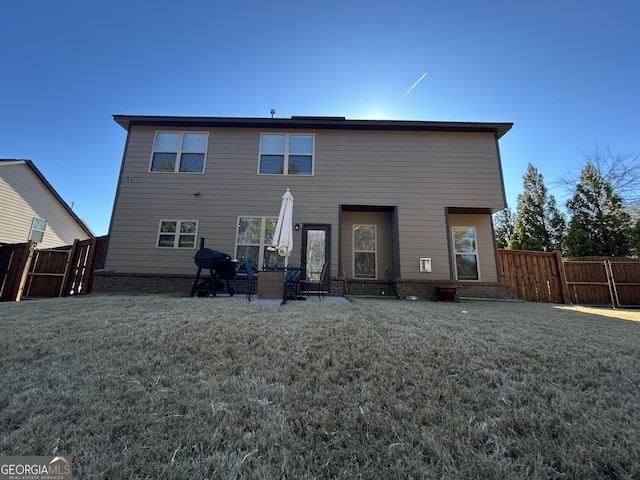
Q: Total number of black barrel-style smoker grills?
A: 1